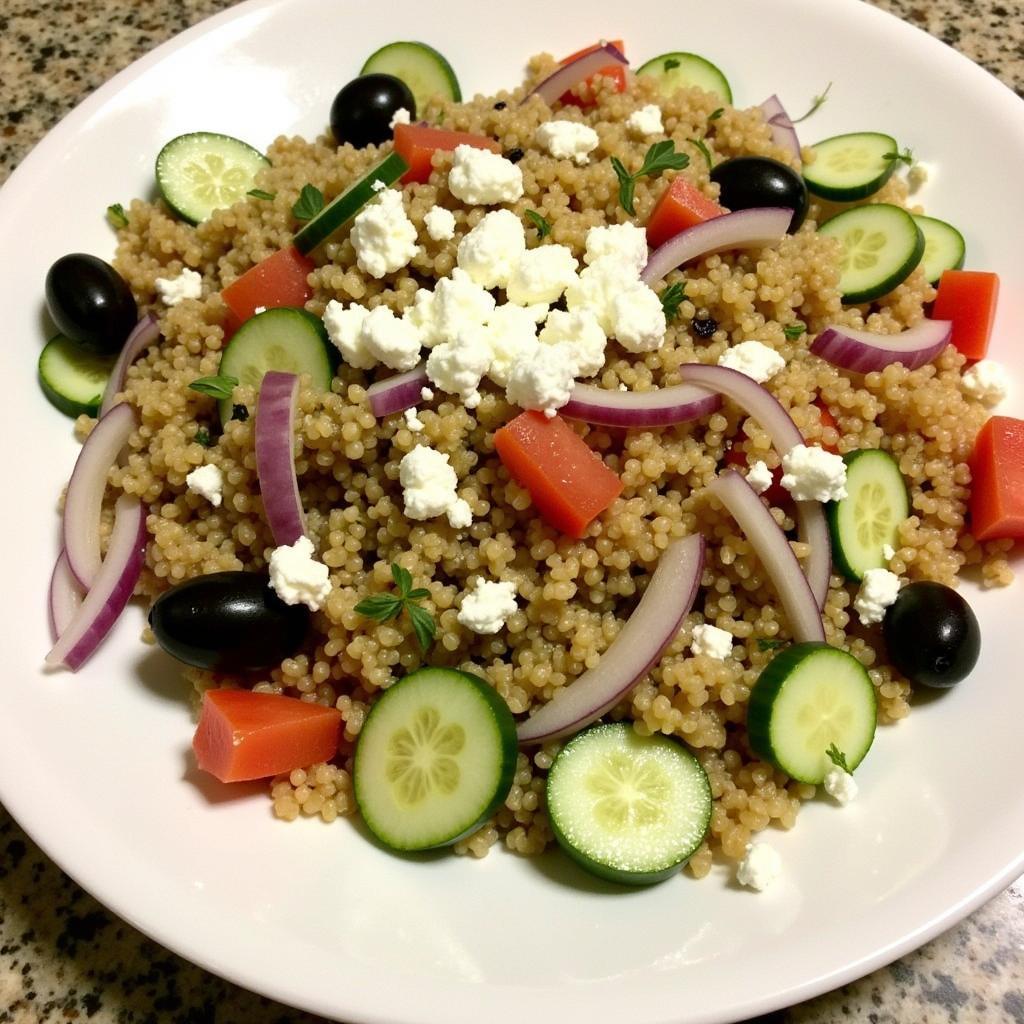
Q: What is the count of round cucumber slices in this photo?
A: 12